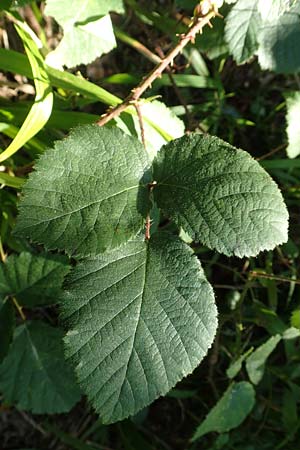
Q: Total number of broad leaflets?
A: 3